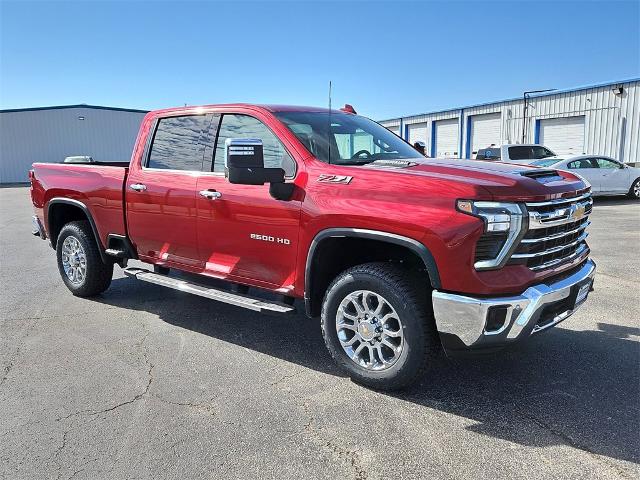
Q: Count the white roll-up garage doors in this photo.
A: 5